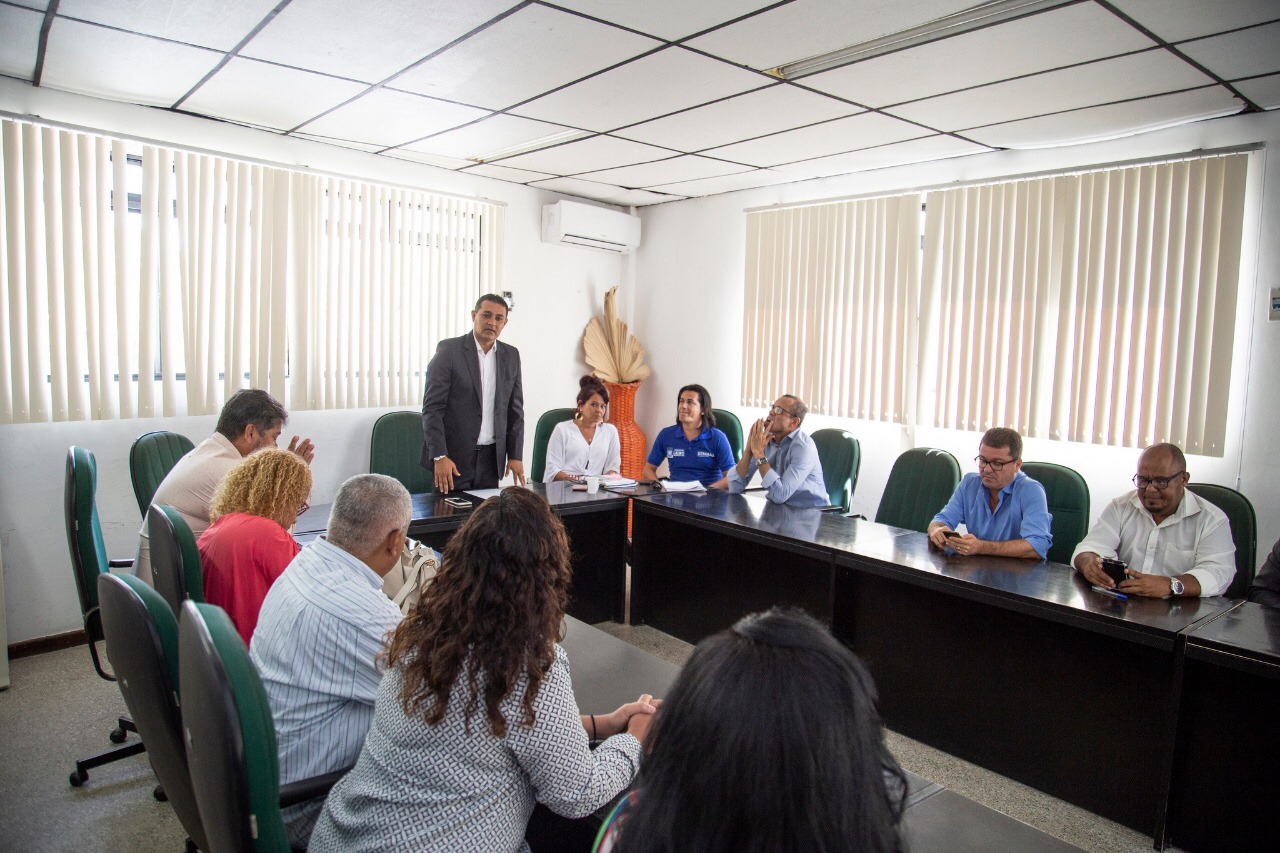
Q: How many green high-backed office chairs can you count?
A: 12